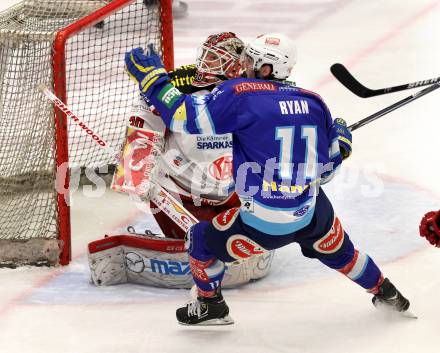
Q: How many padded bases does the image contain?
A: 1